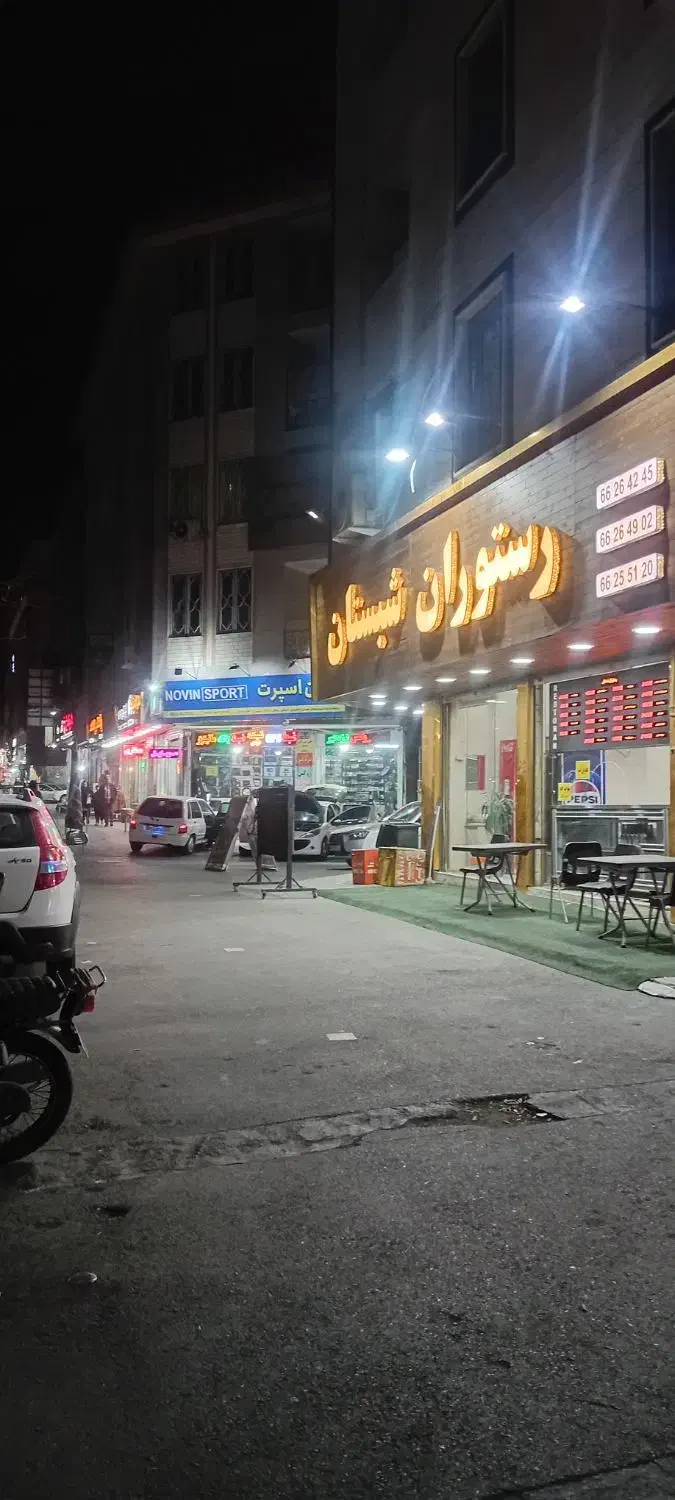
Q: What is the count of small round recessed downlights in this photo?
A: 10